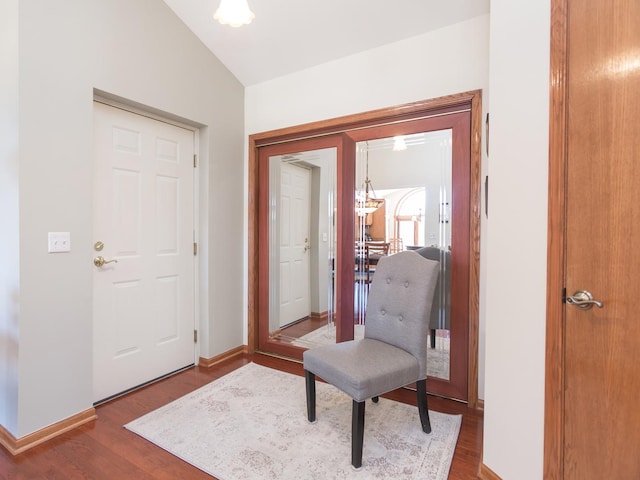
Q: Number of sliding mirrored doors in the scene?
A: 2